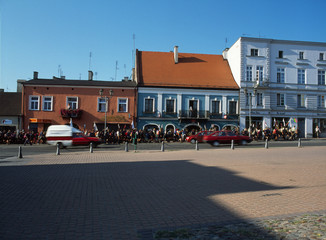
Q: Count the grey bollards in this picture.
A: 9